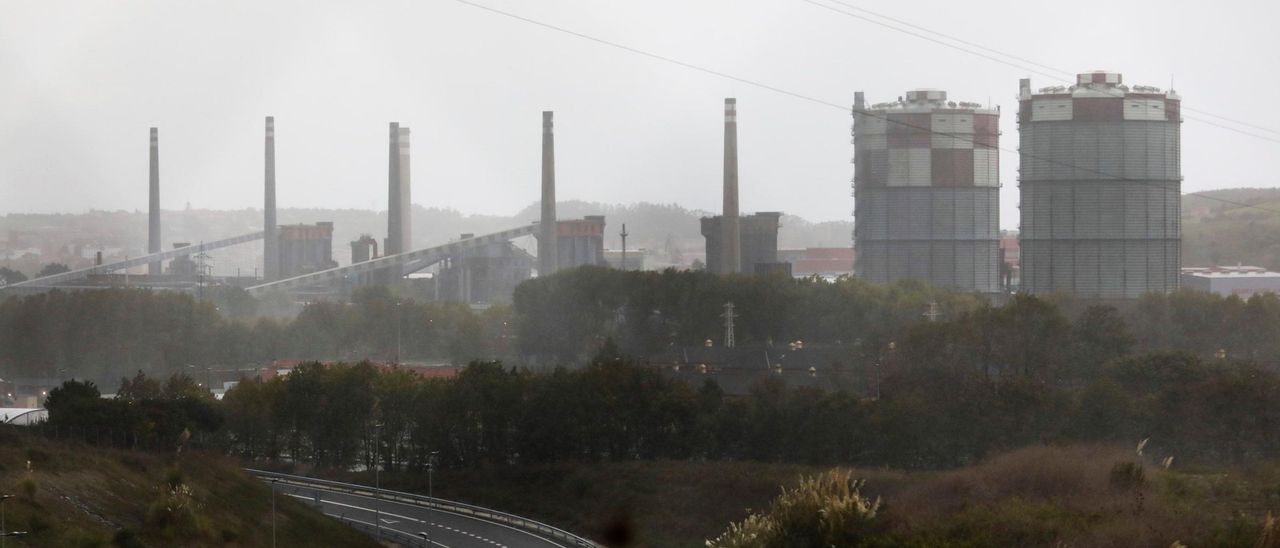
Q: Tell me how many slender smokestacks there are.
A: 6